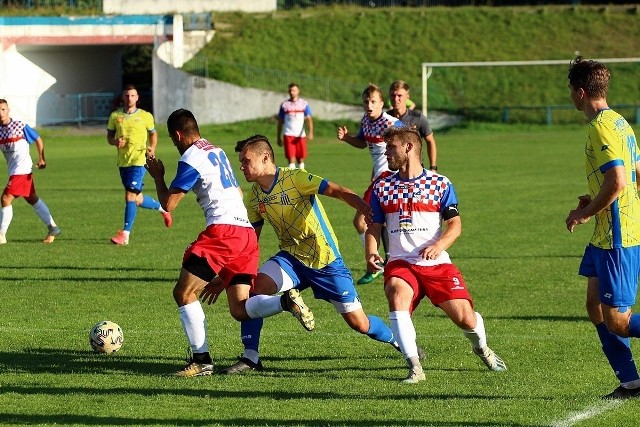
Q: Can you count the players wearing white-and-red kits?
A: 5